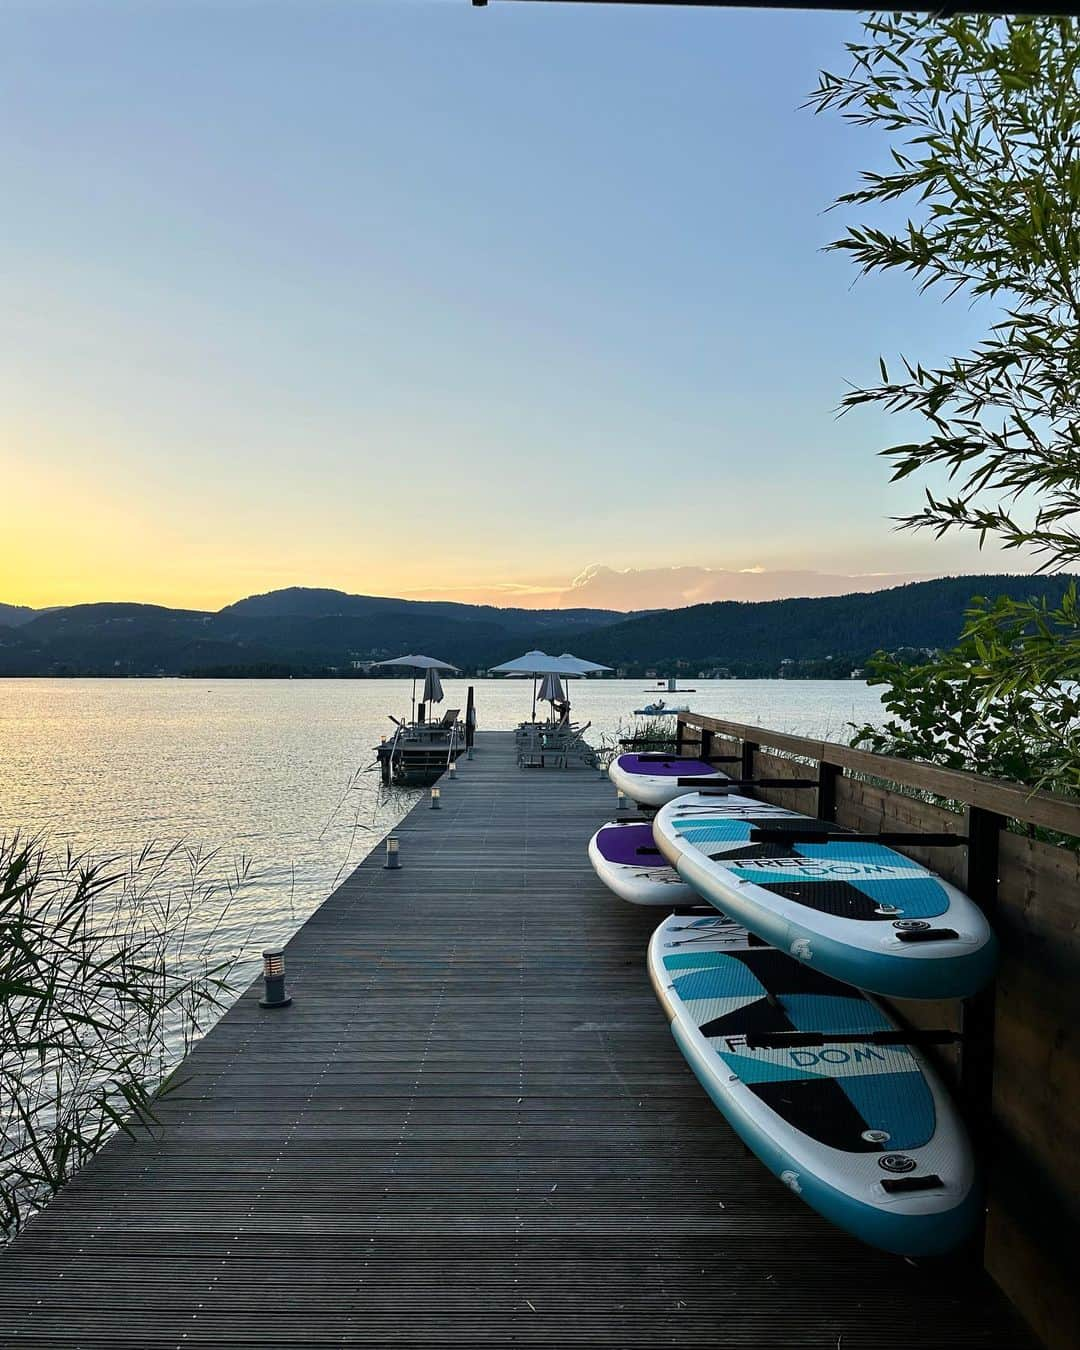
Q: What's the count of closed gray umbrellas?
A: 2